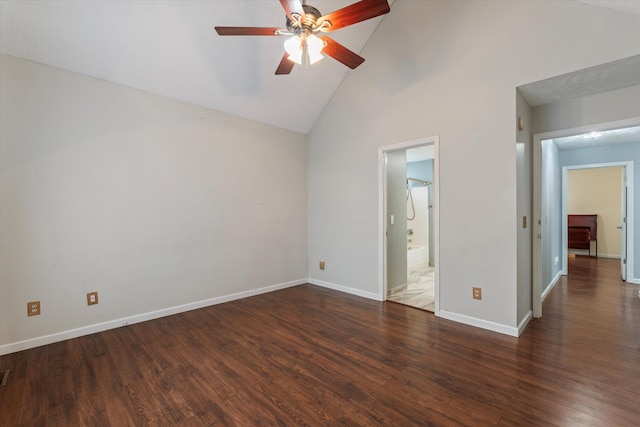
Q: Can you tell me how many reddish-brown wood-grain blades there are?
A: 5